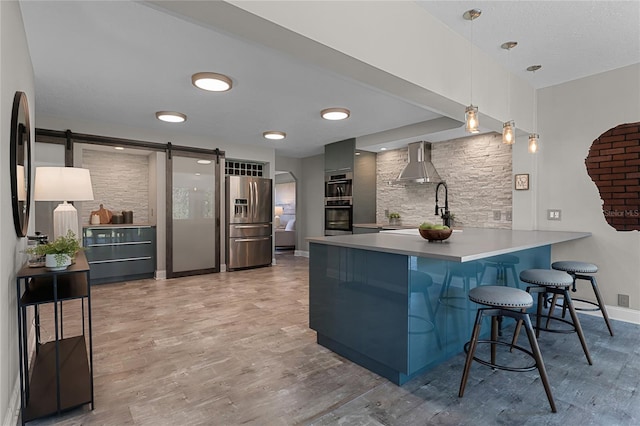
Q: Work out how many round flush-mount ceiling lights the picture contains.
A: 4